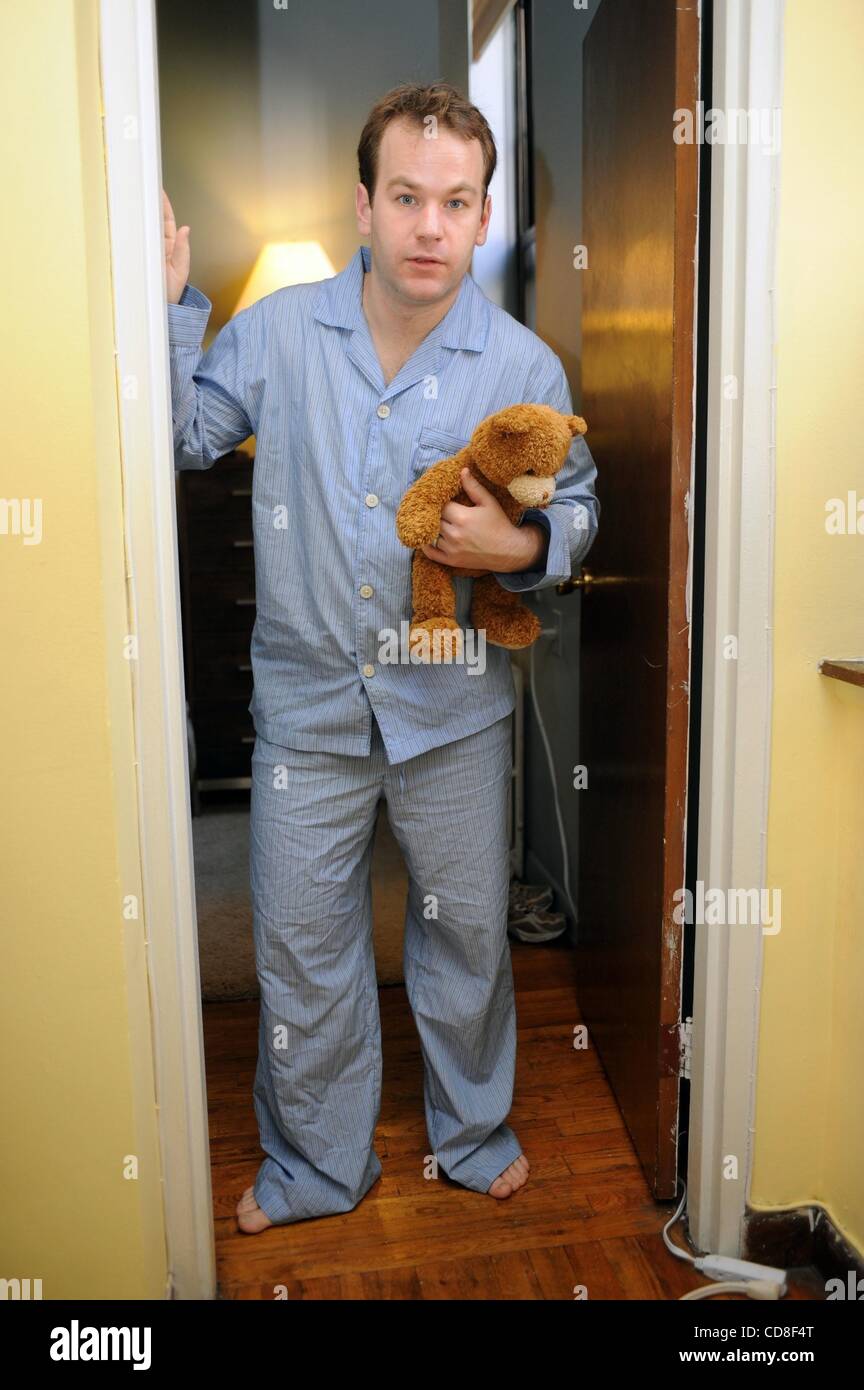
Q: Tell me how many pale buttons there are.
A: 4